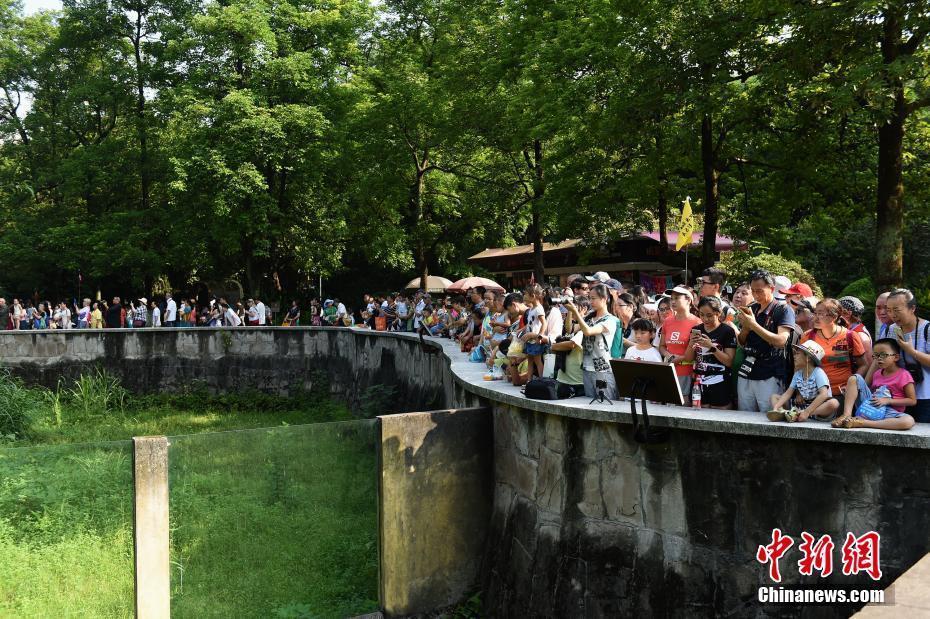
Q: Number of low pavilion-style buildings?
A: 1